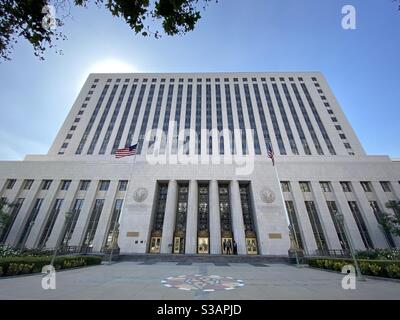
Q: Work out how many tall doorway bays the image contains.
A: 5